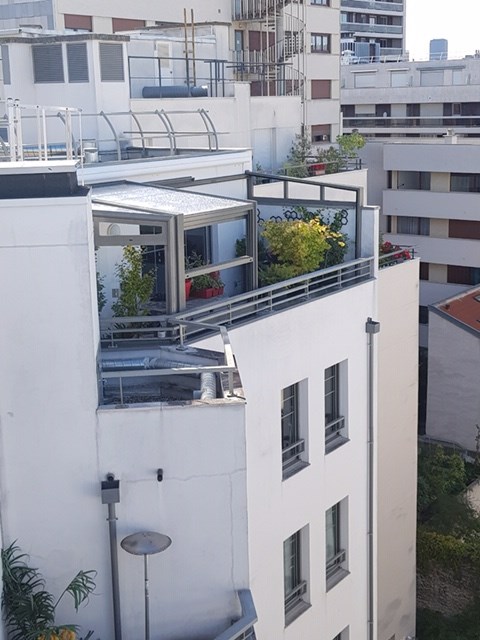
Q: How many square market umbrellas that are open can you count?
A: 0